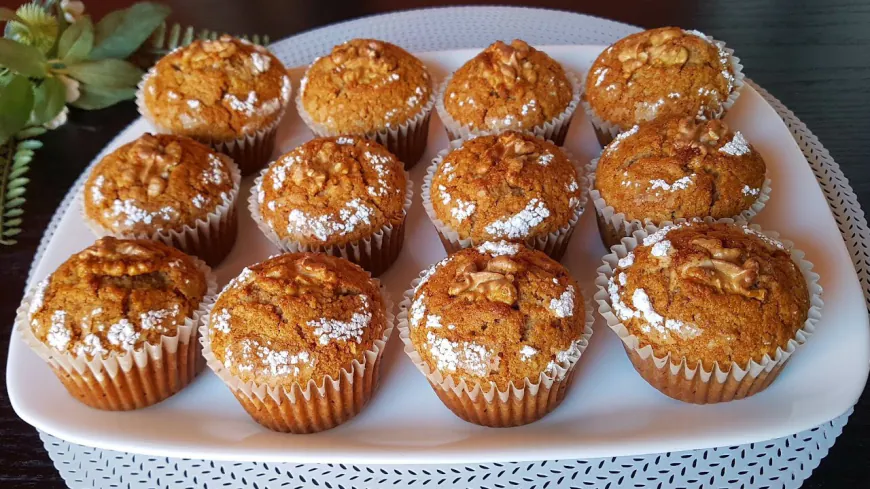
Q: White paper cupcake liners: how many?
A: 12